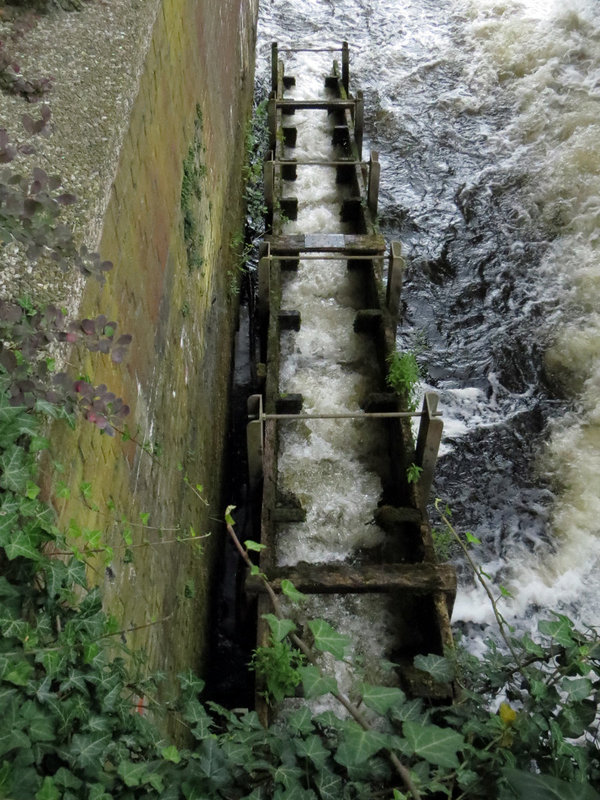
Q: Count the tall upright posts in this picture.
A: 10